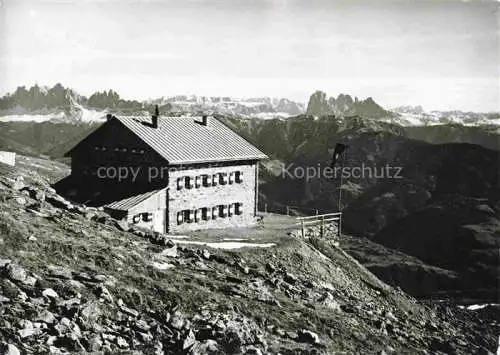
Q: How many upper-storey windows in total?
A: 4